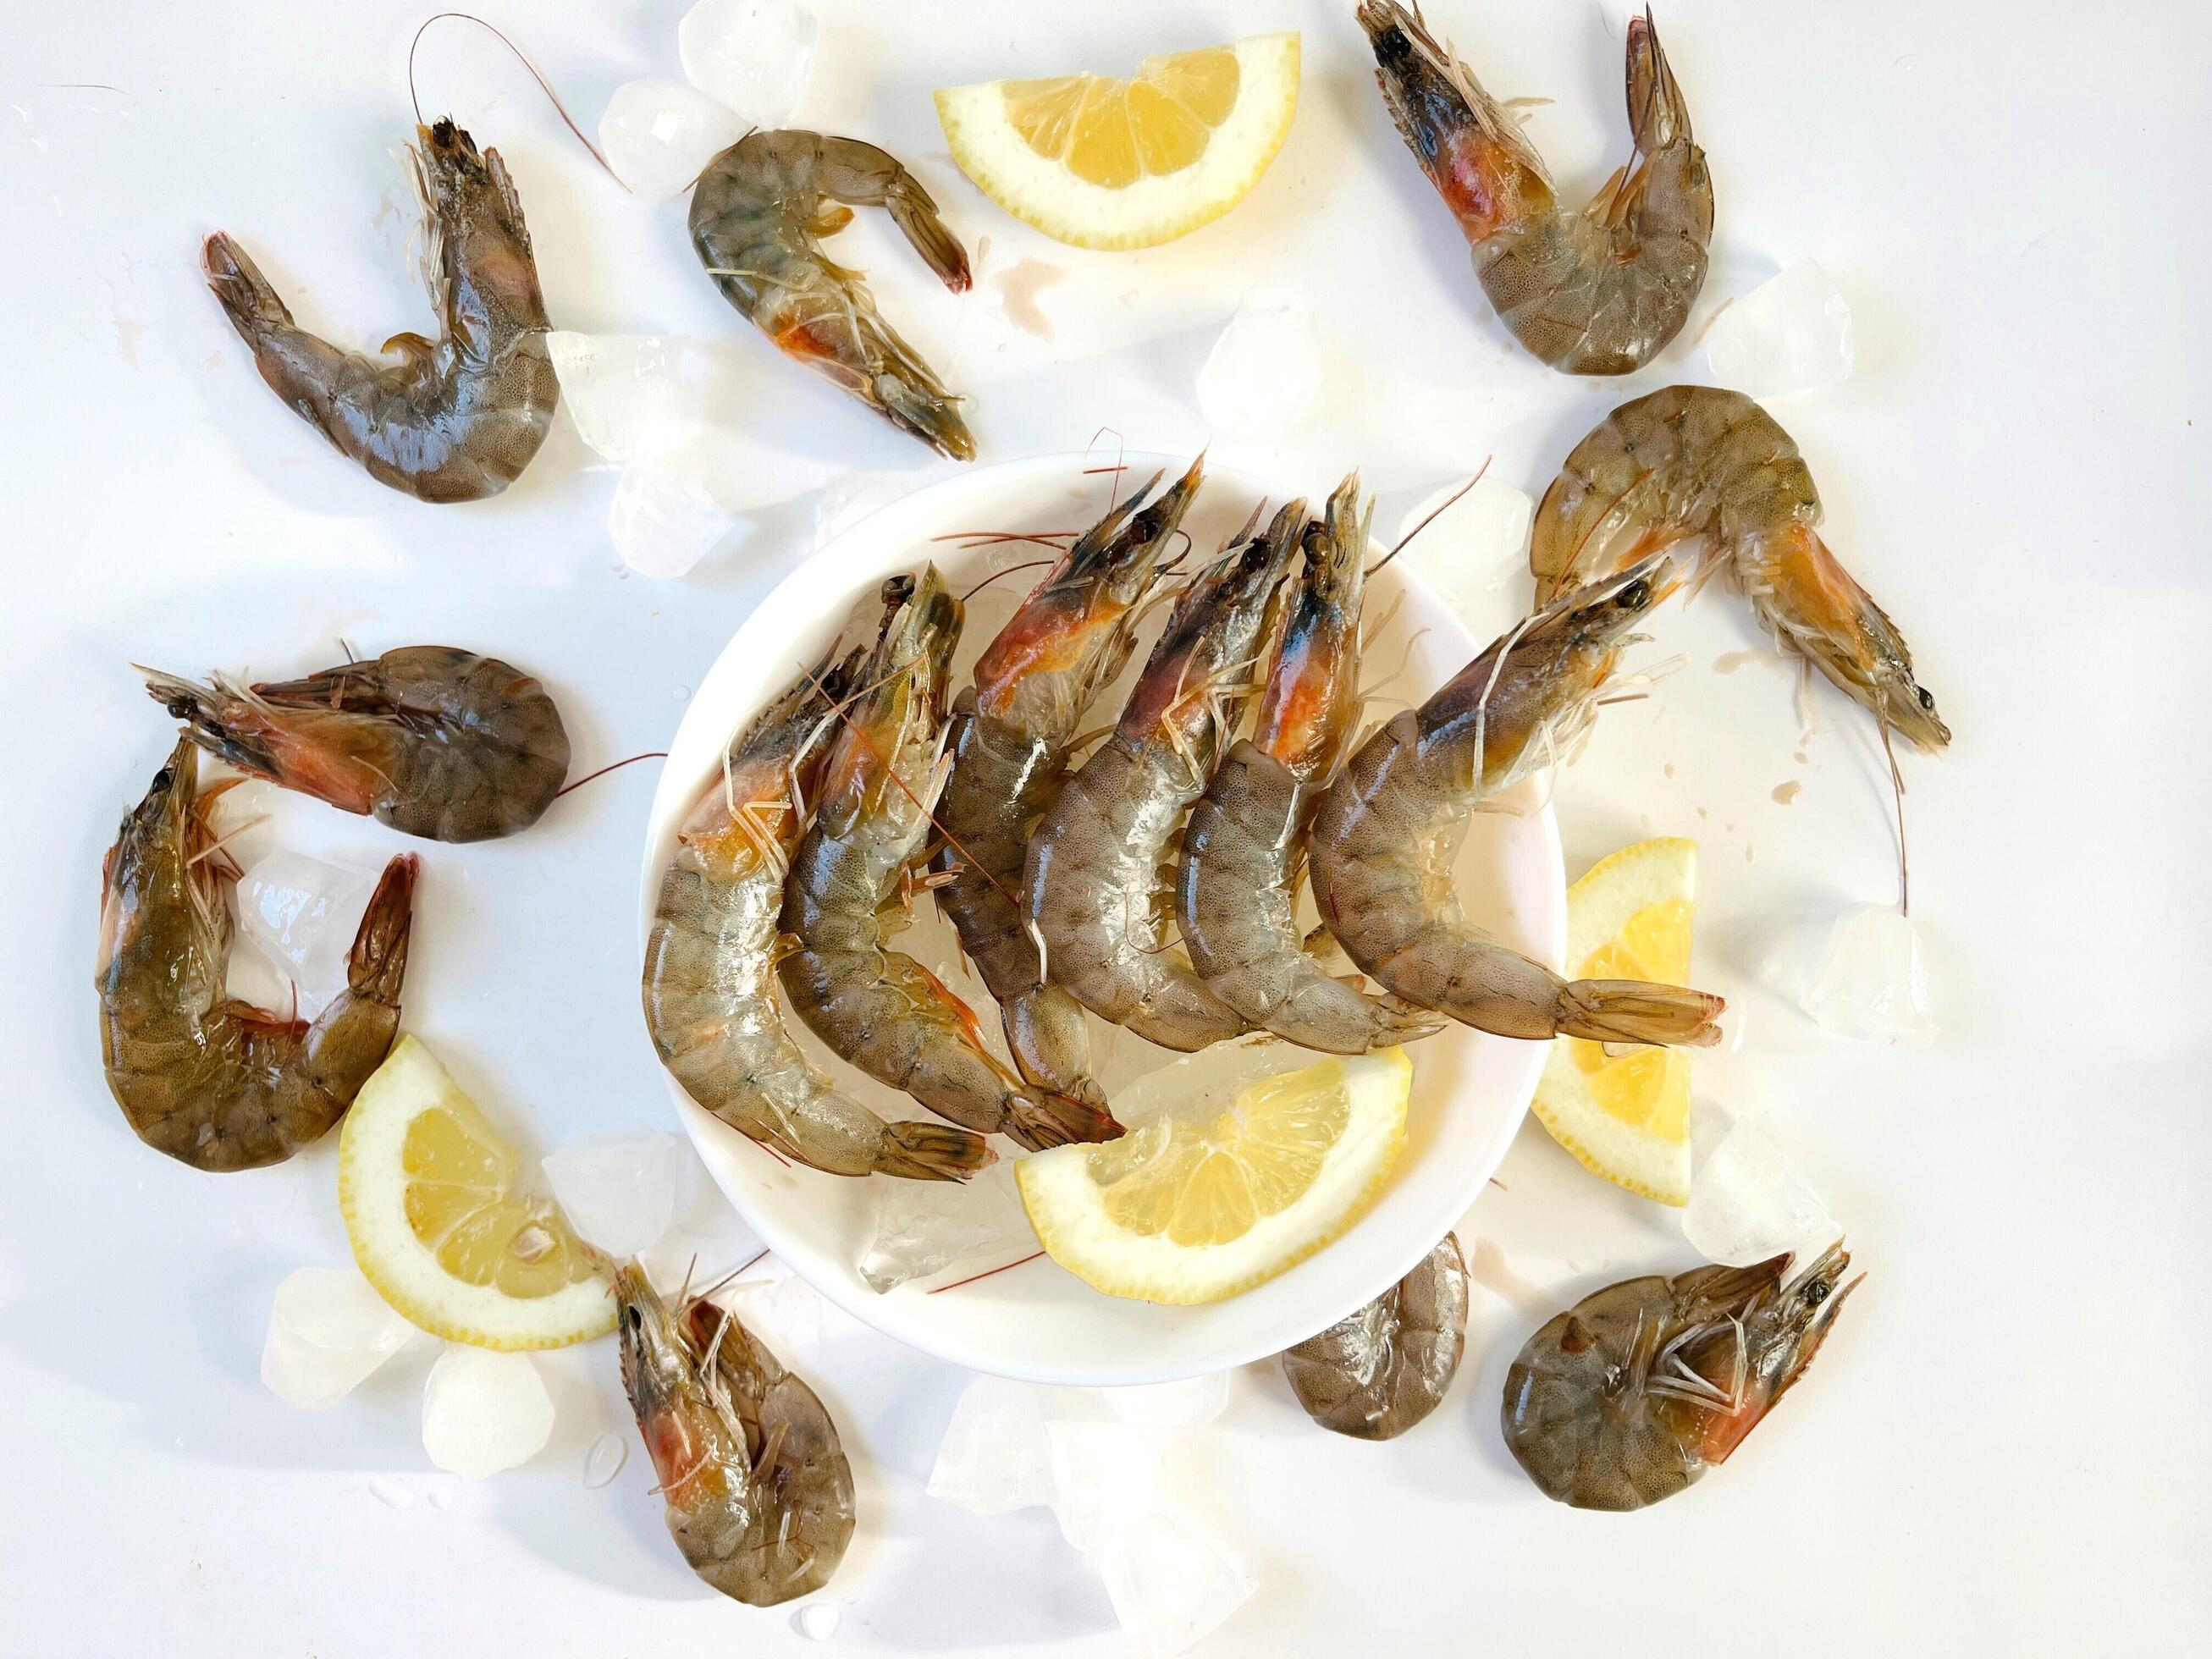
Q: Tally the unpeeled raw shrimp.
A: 15